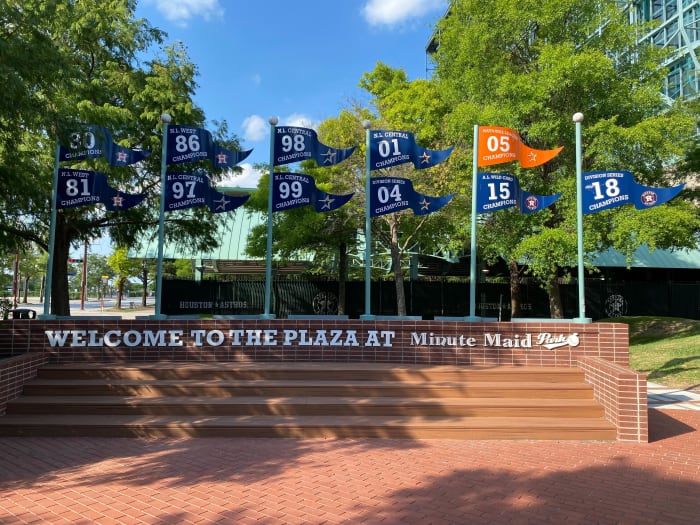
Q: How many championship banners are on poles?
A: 11